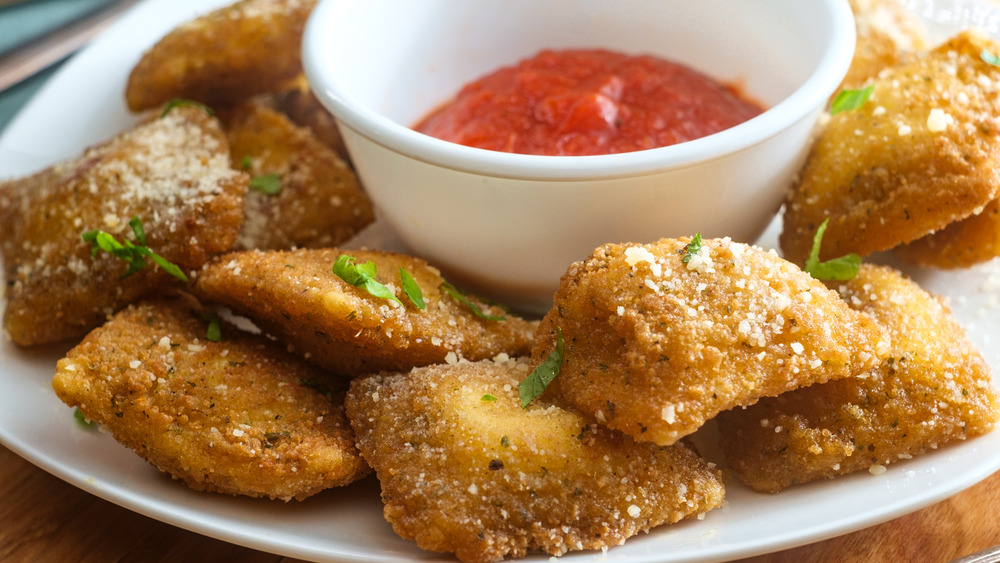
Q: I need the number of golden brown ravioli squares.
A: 12